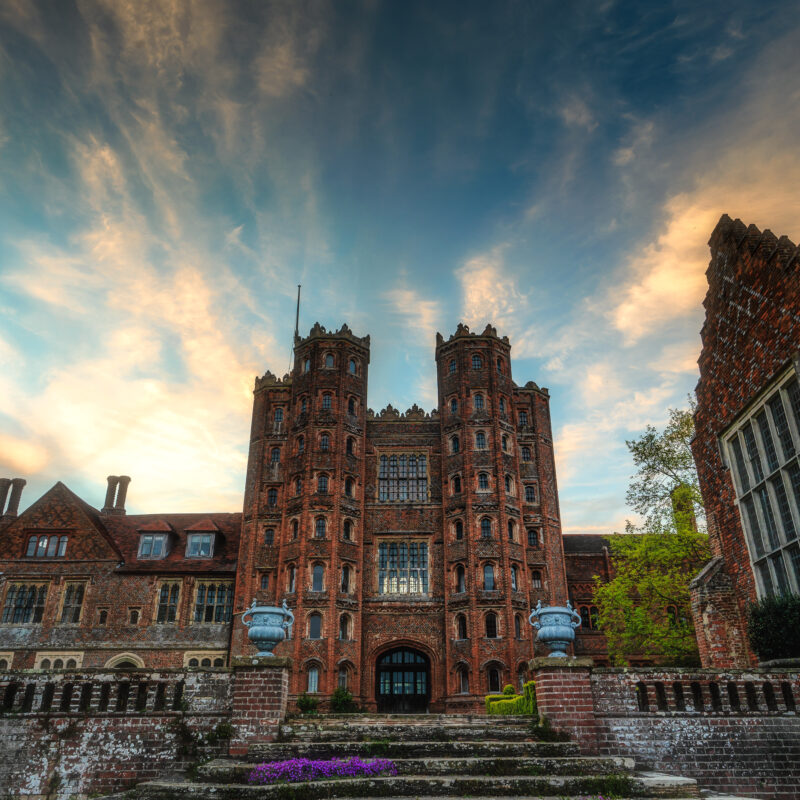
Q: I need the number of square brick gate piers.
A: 2